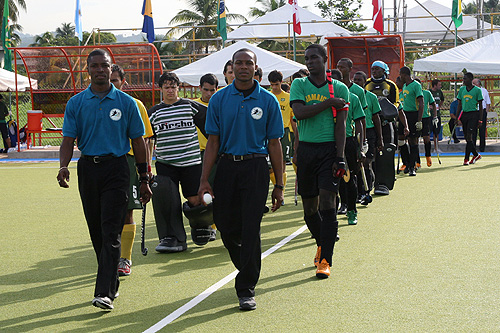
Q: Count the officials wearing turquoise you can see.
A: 2